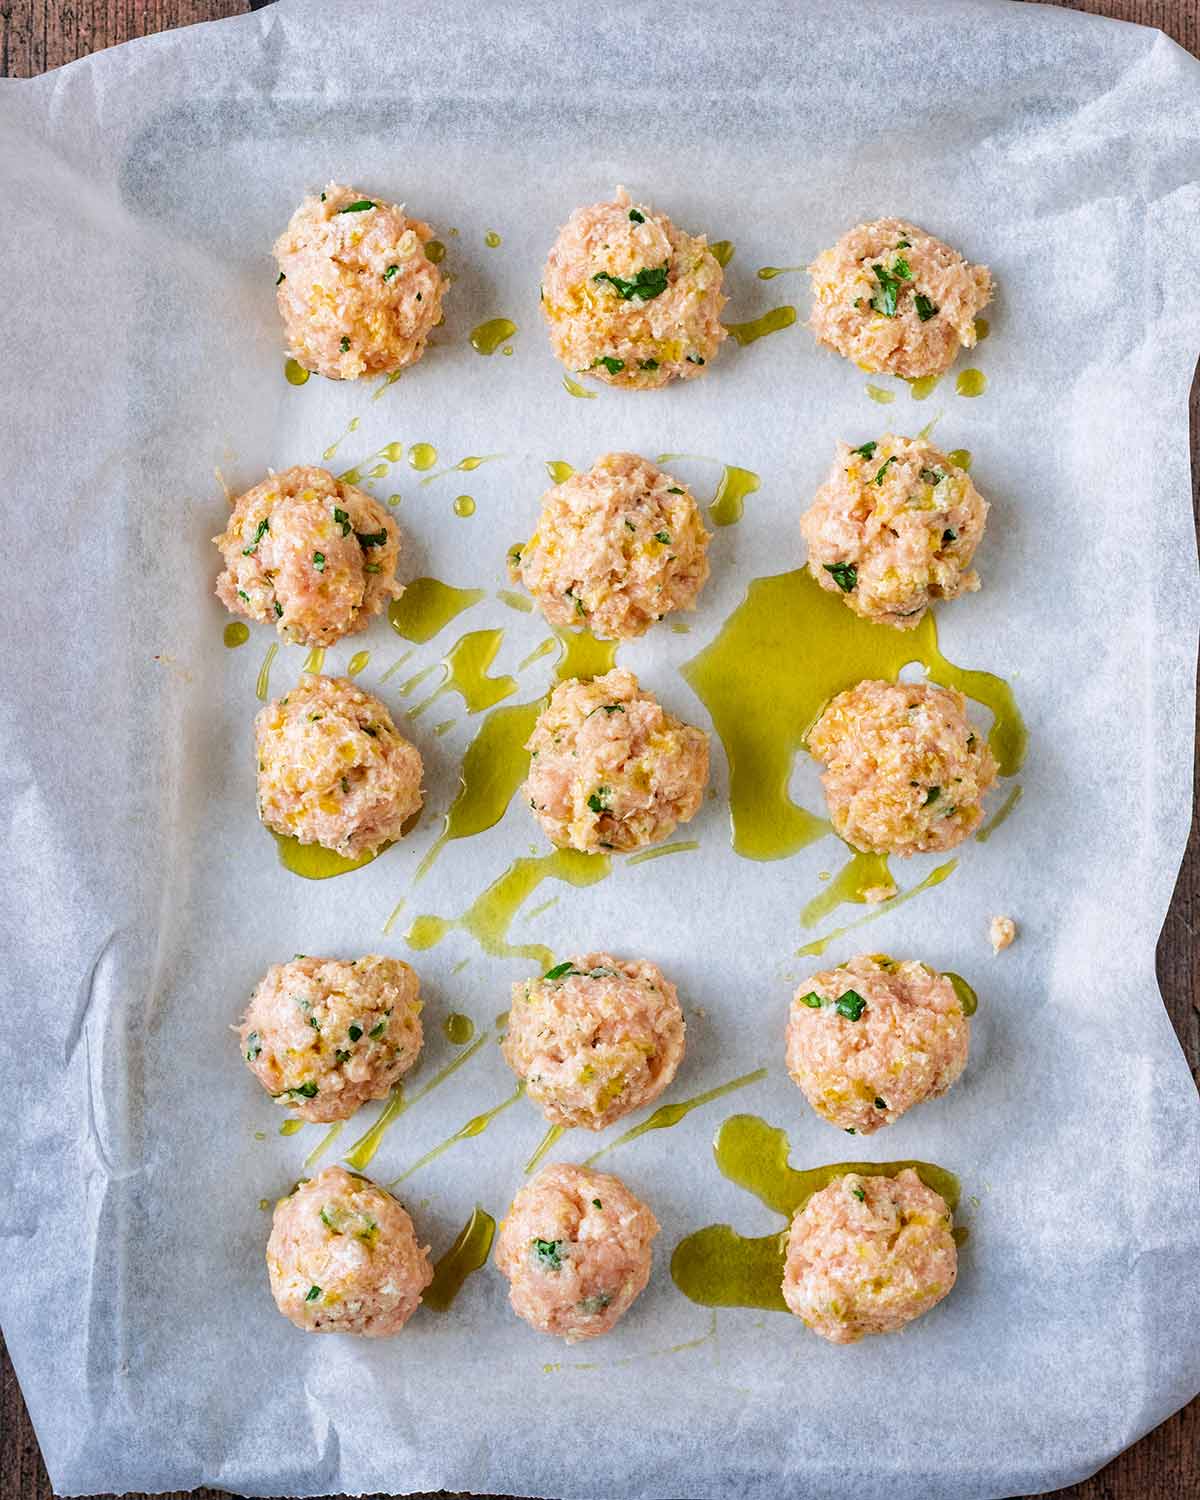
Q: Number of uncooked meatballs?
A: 15